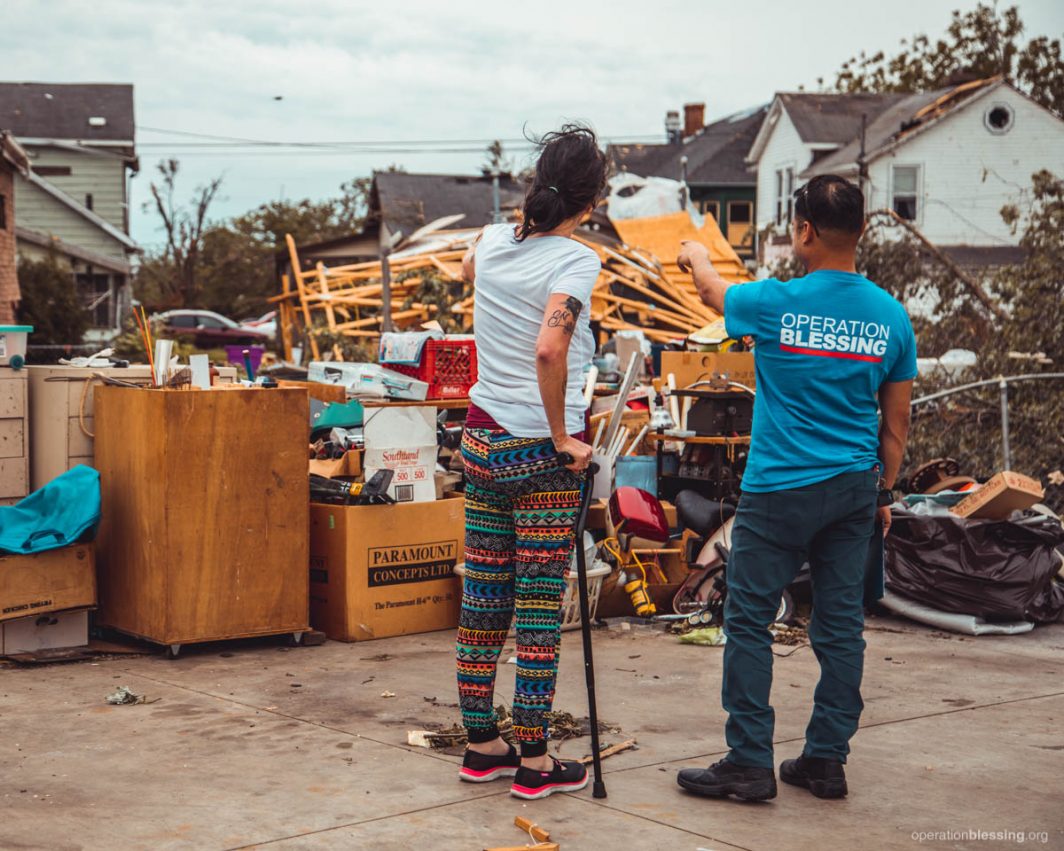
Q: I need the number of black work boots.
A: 2